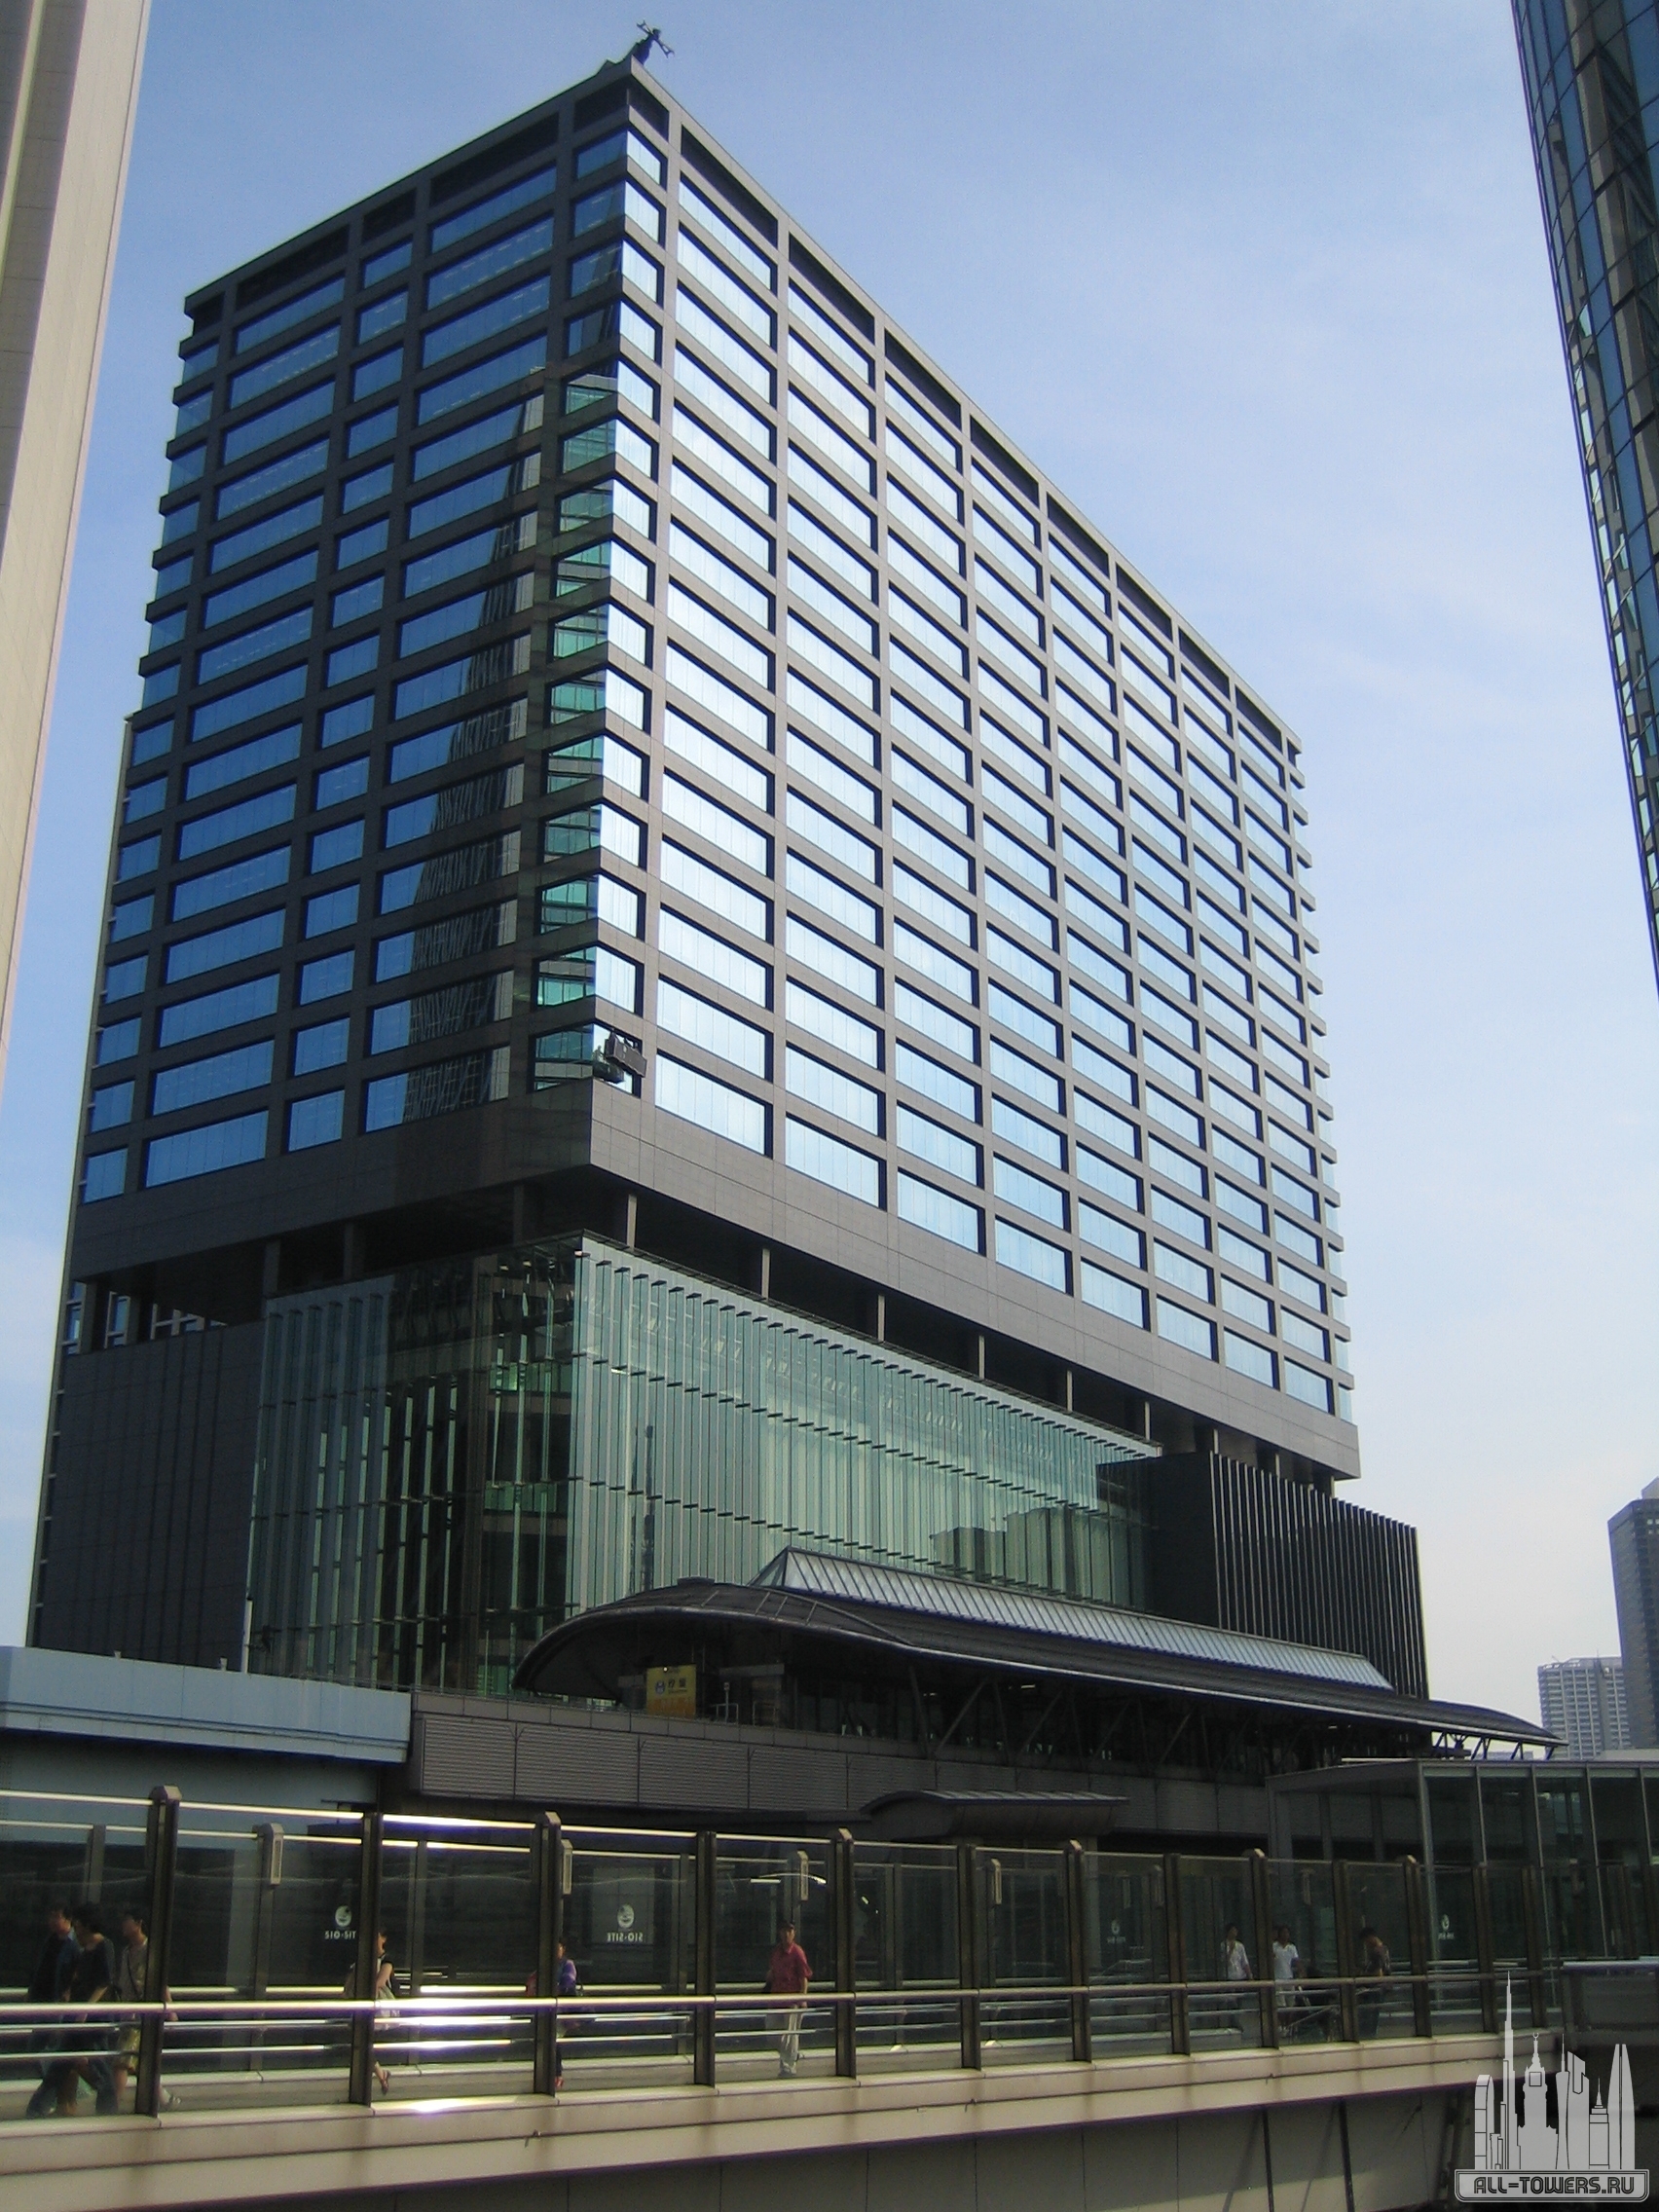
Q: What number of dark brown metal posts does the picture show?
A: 13